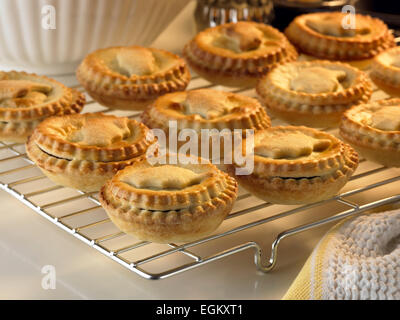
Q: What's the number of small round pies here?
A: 11